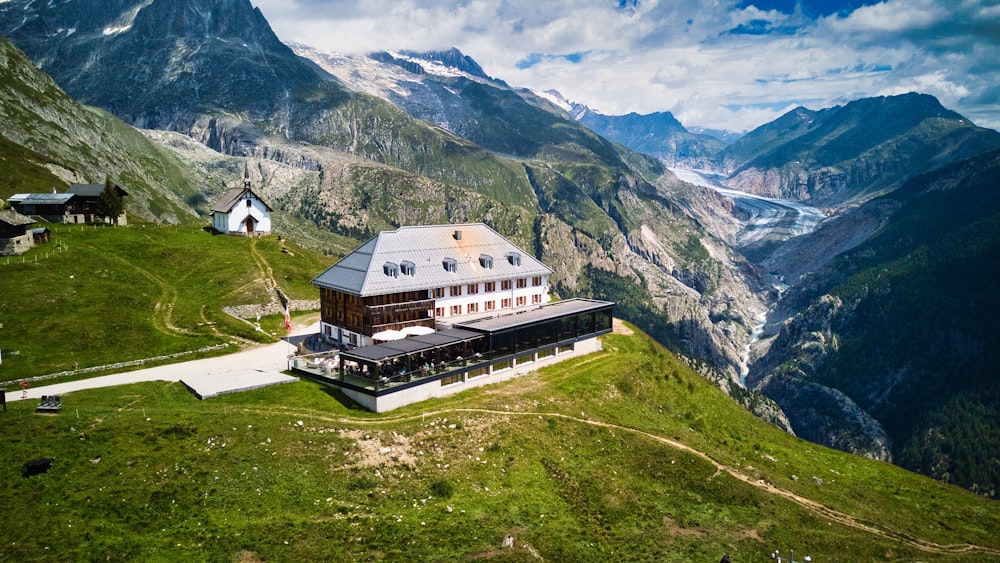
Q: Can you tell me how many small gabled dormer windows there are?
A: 5